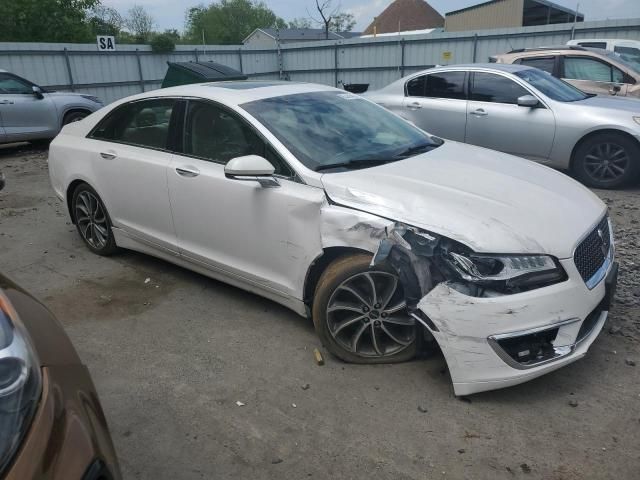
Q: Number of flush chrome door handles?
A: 2